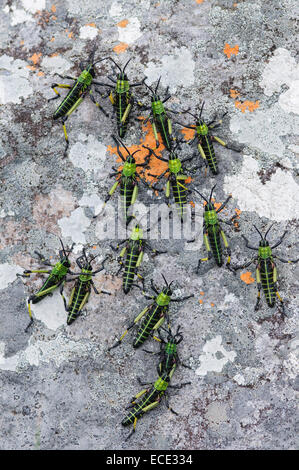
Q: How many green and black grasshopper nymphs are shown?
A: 14